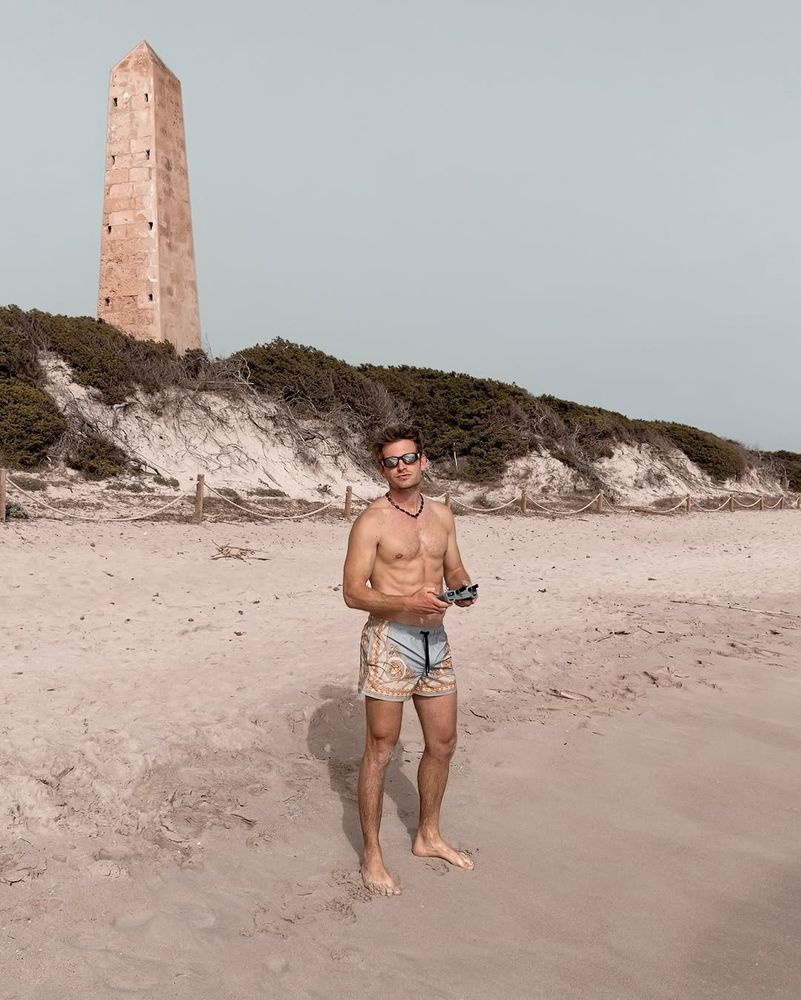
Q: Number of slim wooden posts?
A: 11